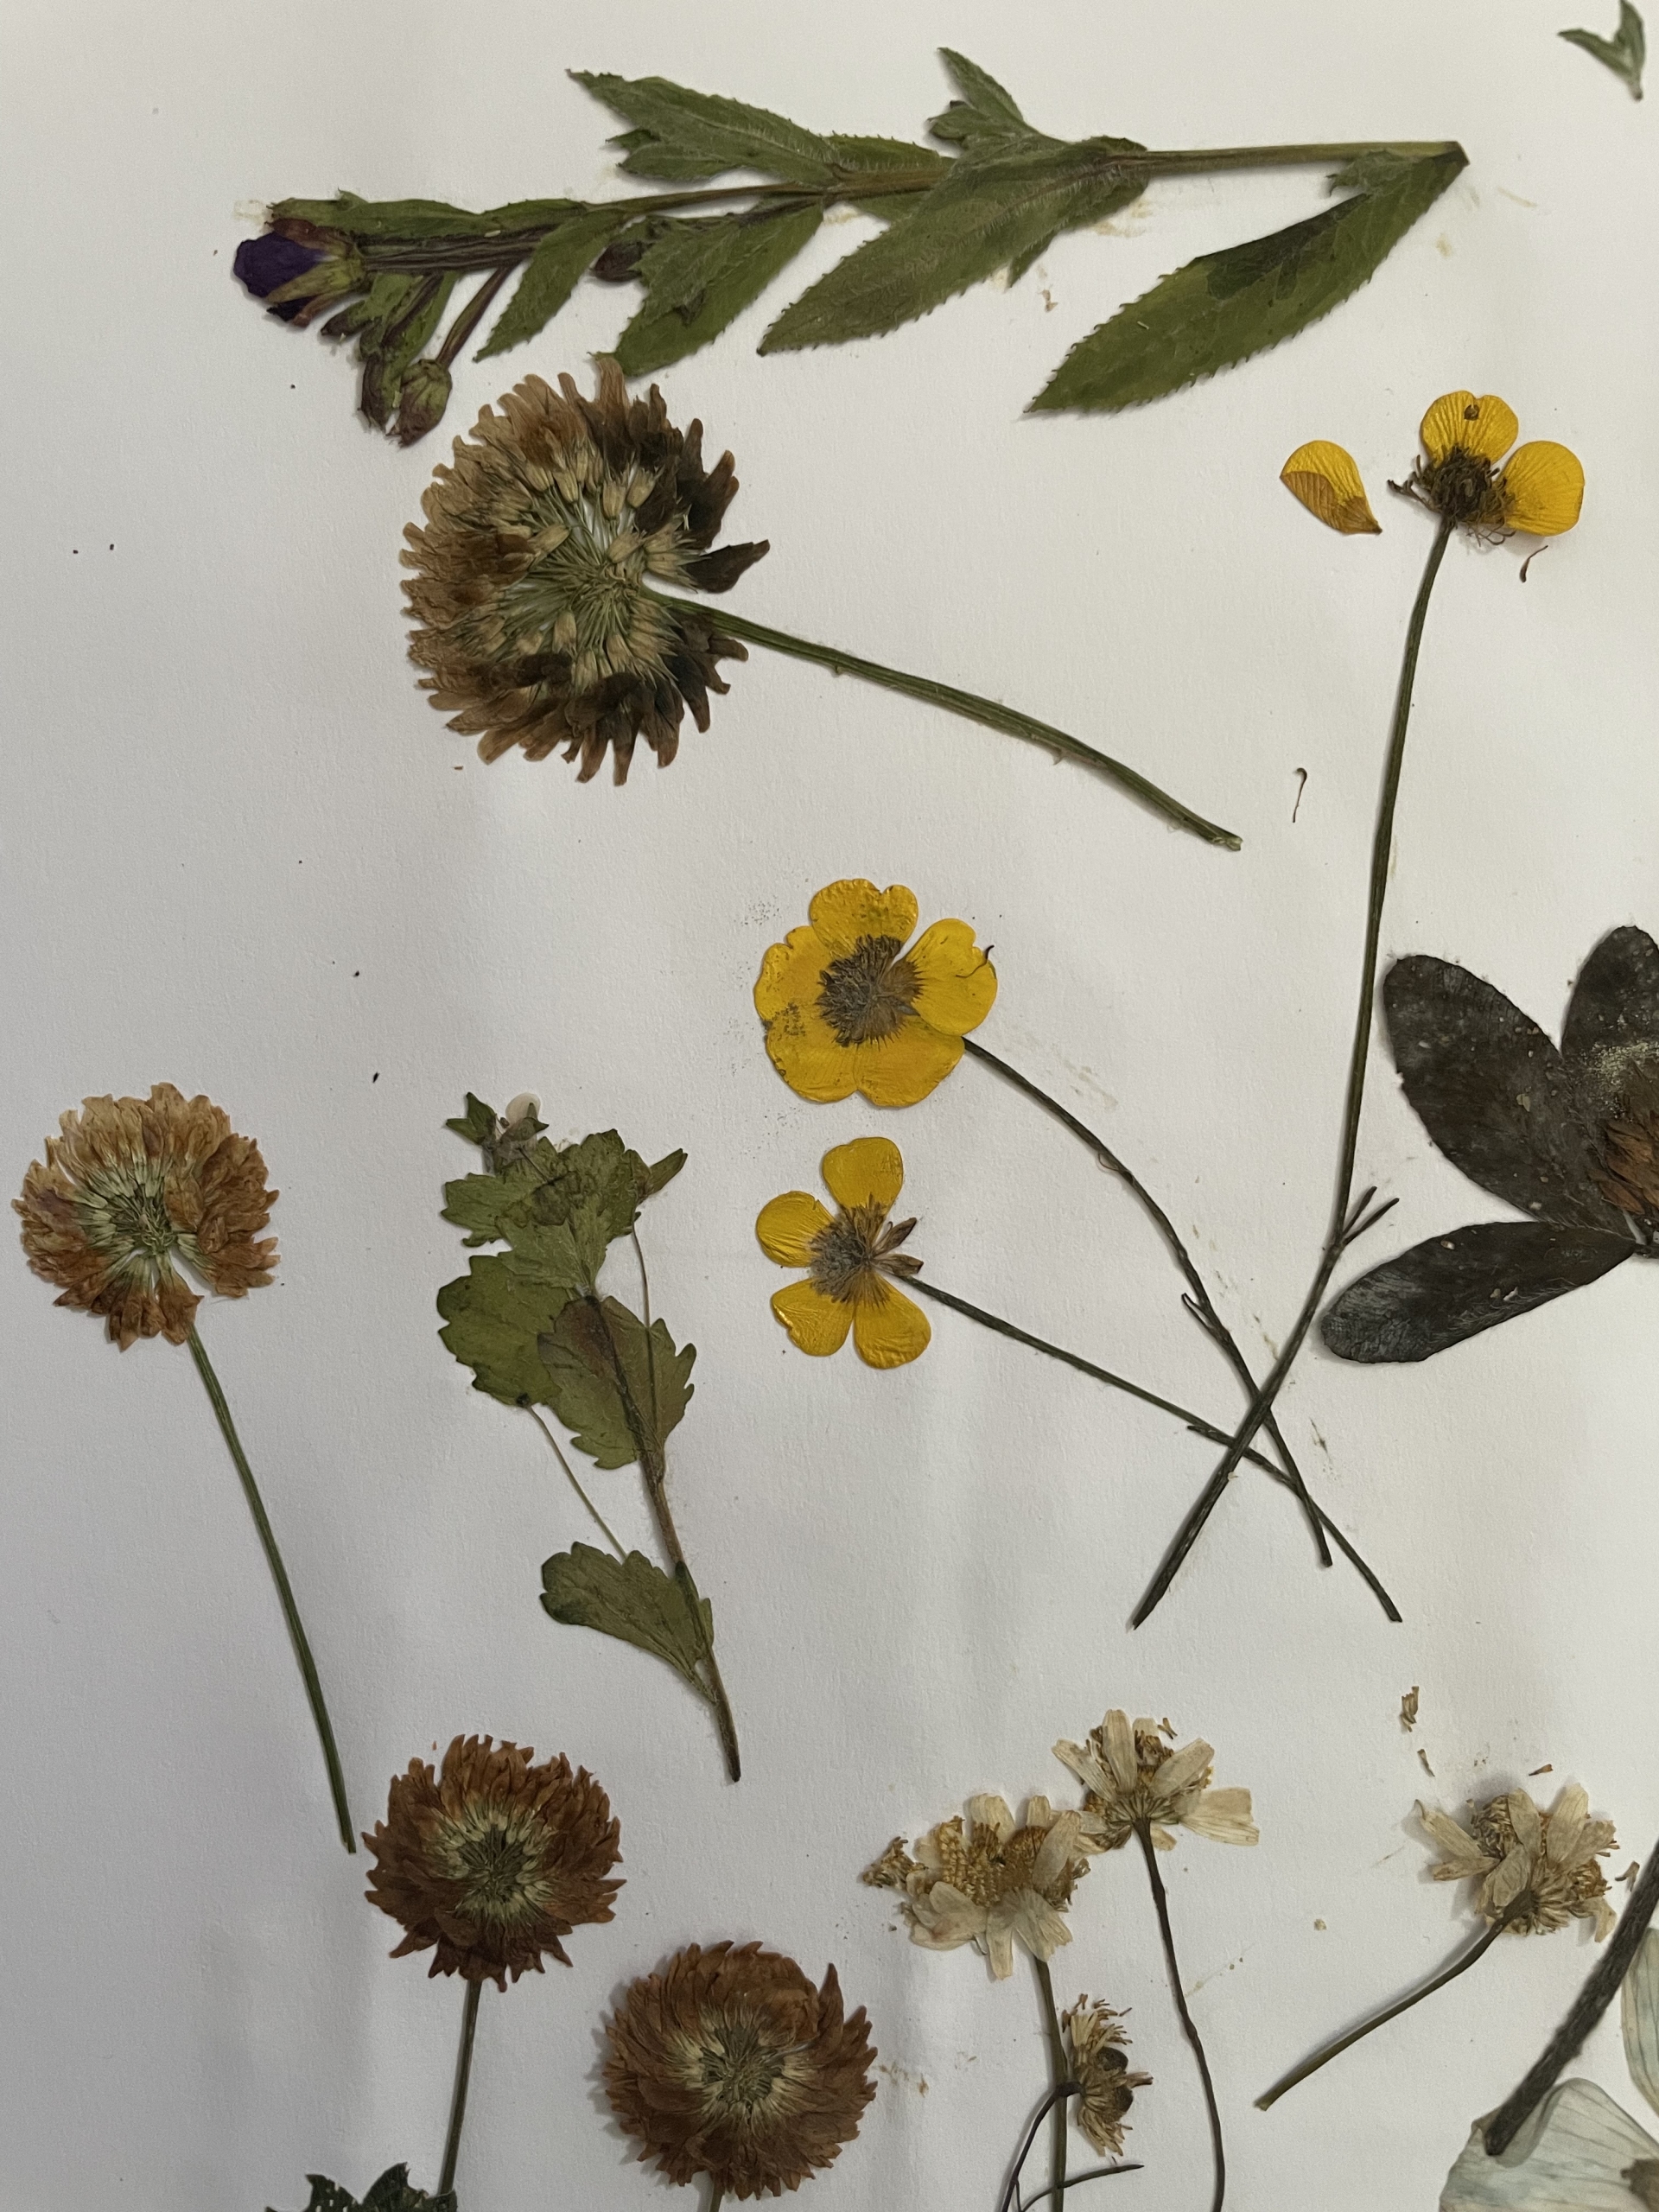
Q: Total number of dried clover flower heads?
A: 4